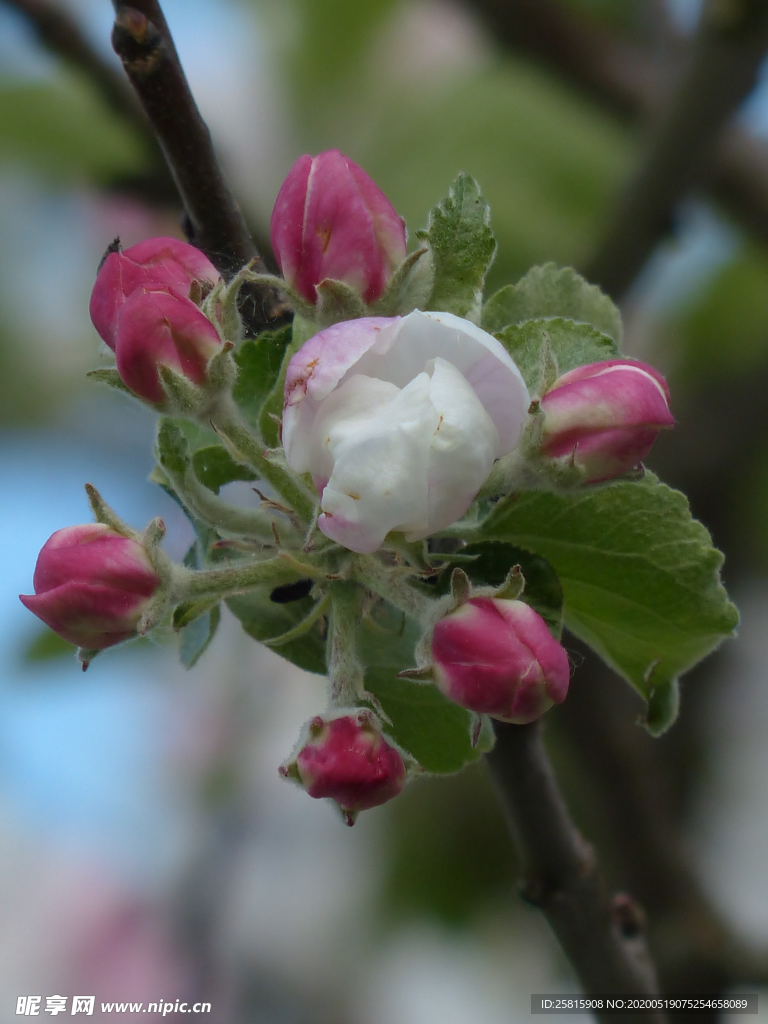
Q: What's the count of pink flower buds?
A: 7